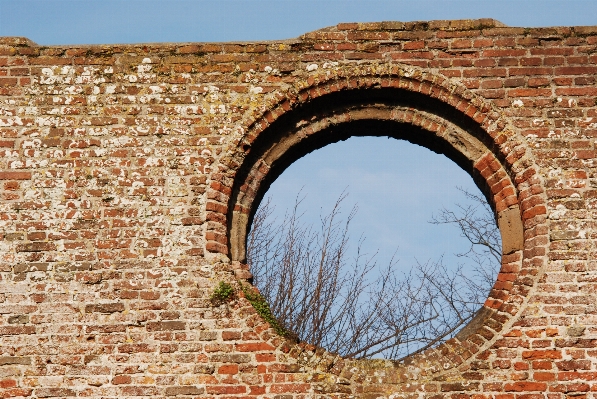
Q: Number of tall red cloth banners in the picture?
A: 0